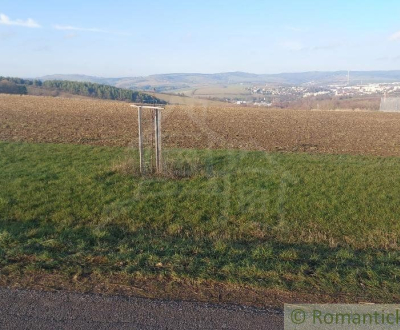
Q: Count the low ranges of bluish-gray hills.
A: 1